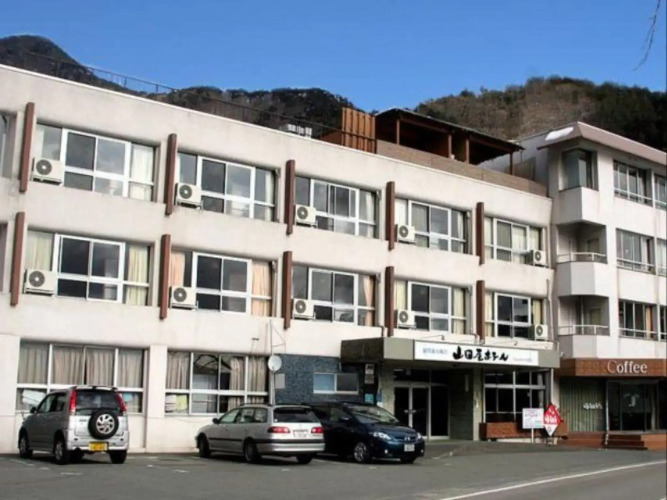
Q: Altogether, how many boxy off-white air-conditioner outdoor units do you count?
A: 10